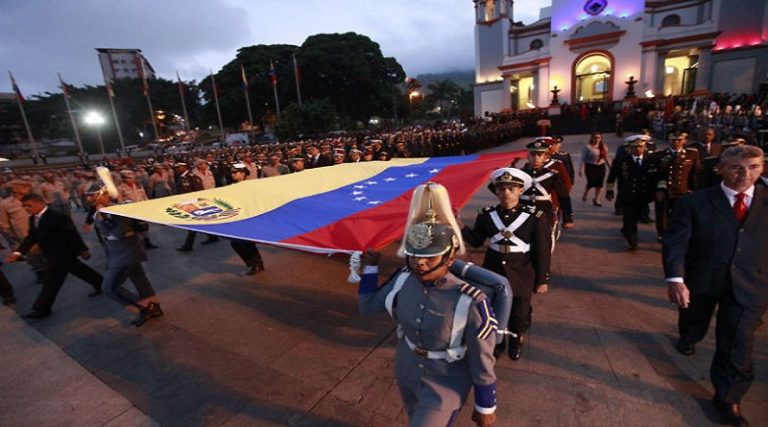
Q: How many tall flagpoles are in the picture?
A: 9